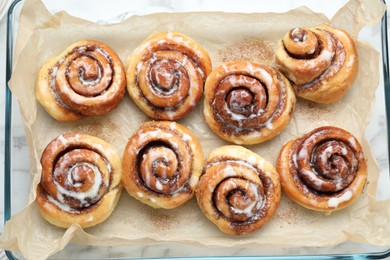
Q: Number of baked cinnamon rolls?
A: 8